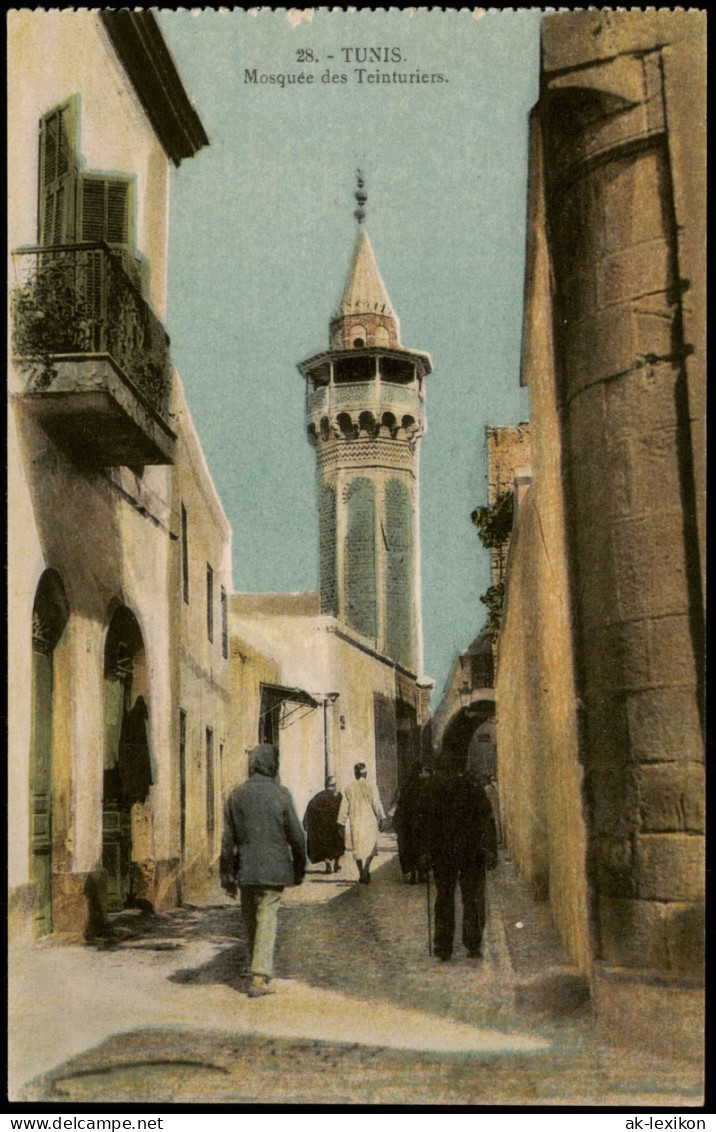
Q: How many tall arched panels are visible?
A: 3